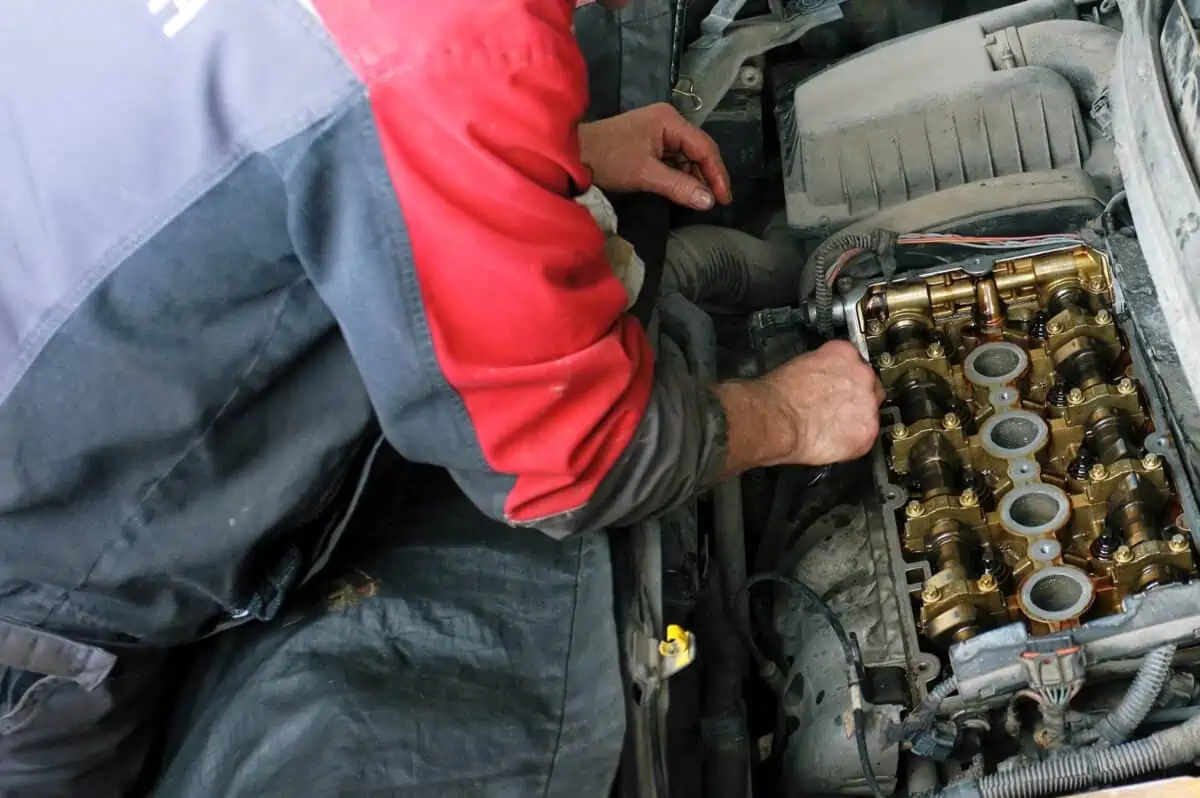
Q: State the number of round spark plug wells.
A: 4